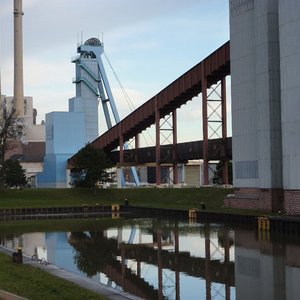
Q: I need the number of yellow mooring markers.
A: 3